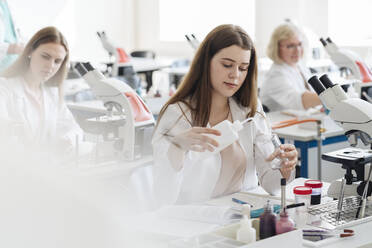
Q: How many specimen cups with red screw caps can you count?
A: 2